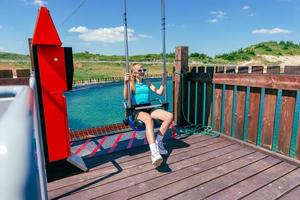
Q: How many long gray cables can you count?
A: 2